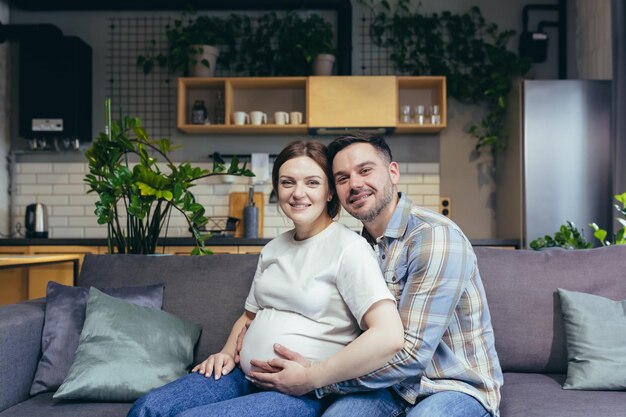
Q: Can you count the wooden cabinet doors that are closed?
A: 1